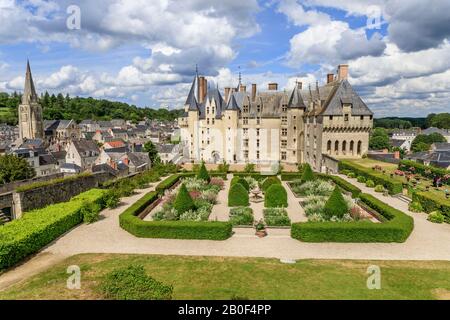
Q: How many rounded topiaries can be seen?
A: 4